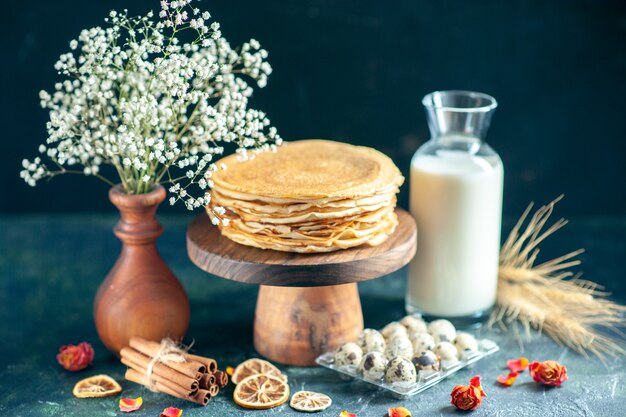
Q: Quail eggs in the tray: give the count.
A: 12